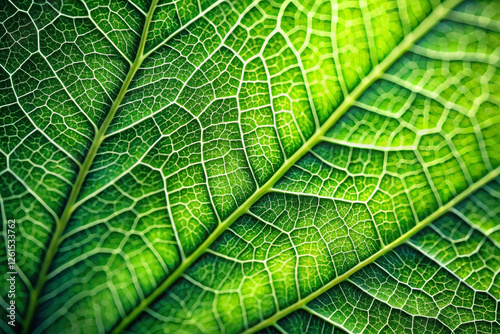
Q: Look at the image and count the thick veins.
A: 3